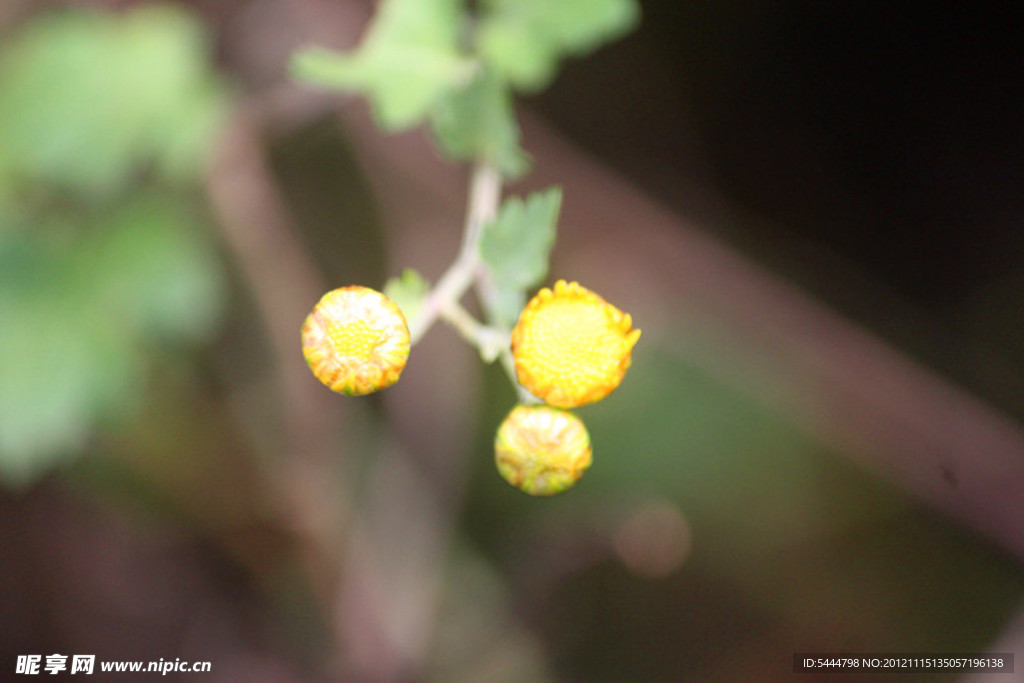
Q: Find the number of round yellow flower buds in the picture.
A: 3